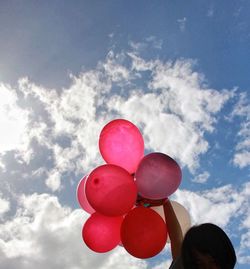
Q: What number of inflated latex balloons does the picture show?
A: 7